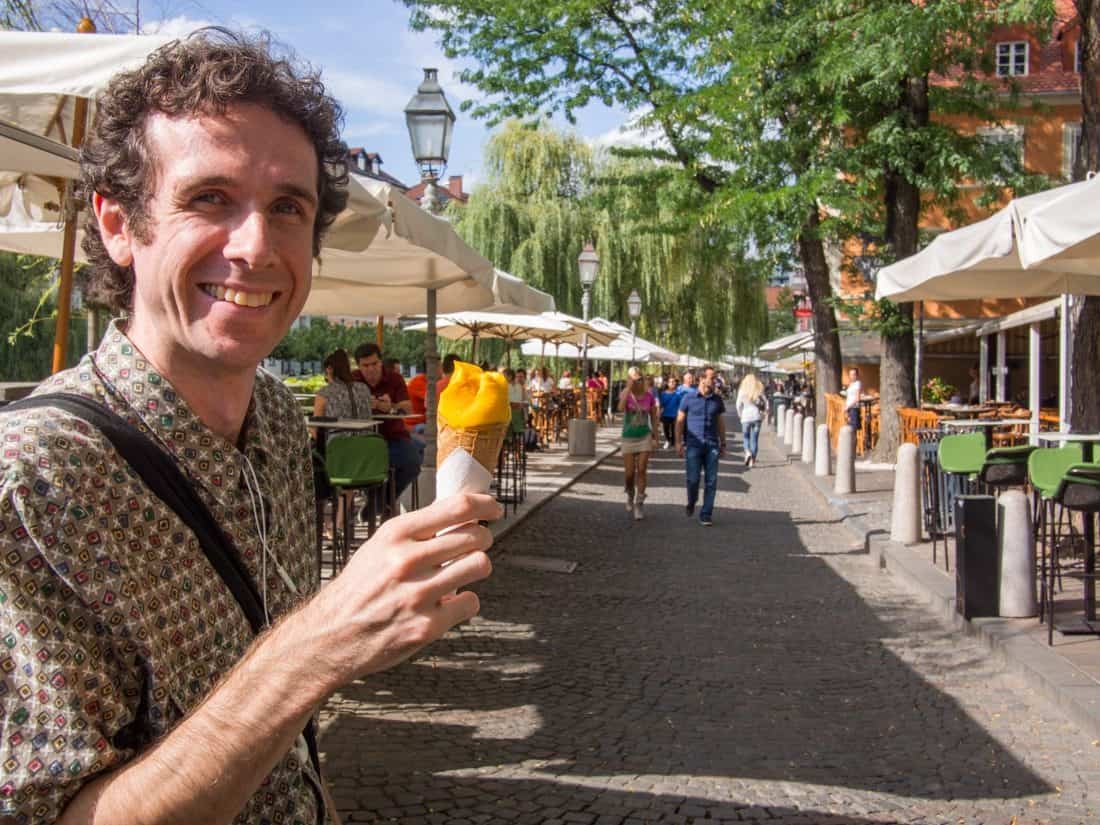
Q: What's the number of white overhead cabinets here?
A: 0